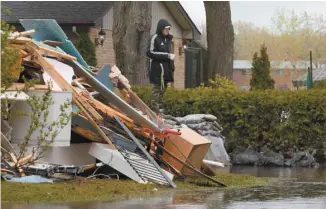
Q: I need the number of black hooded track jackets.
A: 1